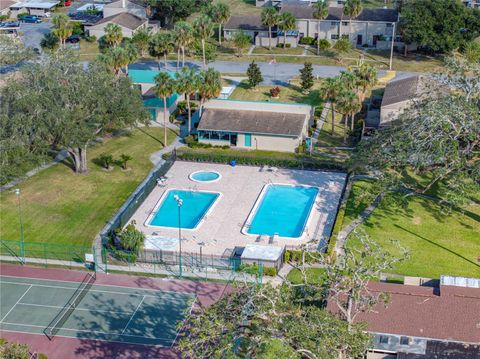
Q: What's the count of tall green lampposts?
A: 2